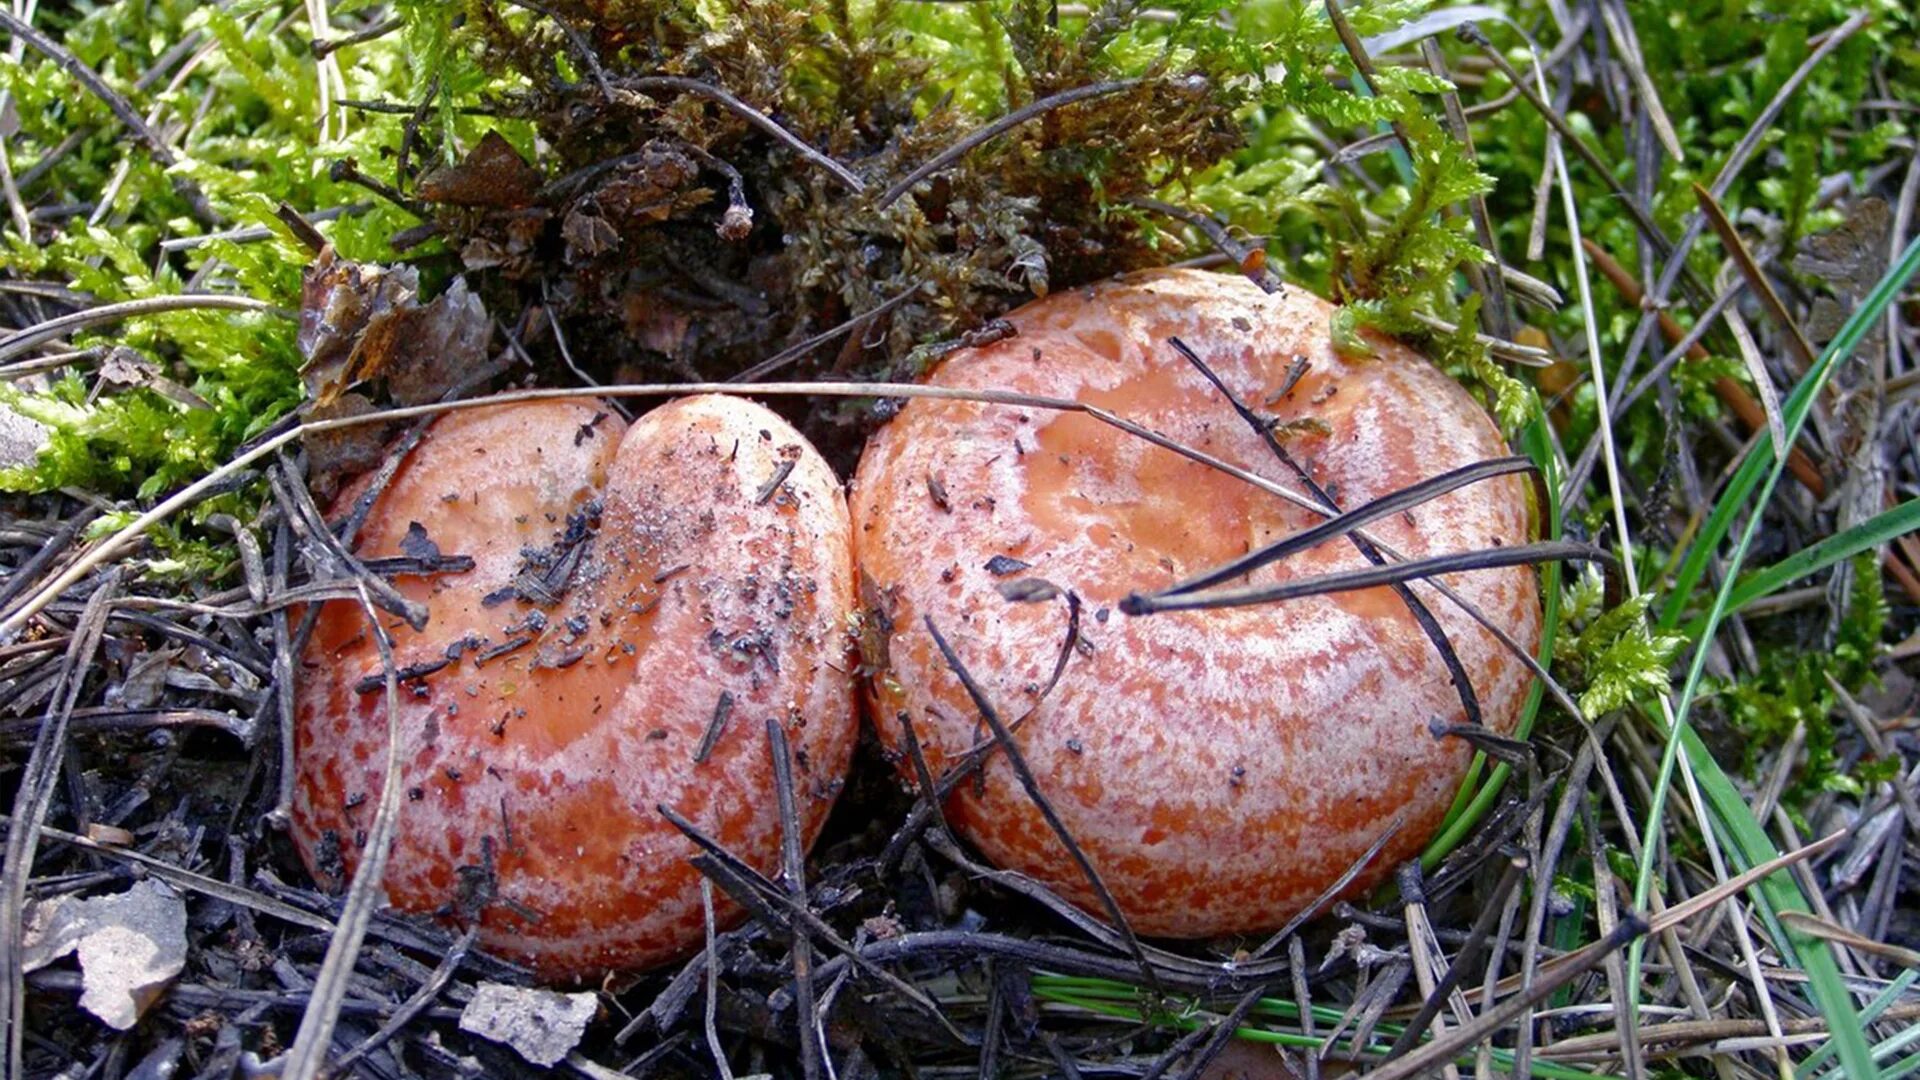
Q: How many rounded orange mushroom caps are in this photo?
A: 2